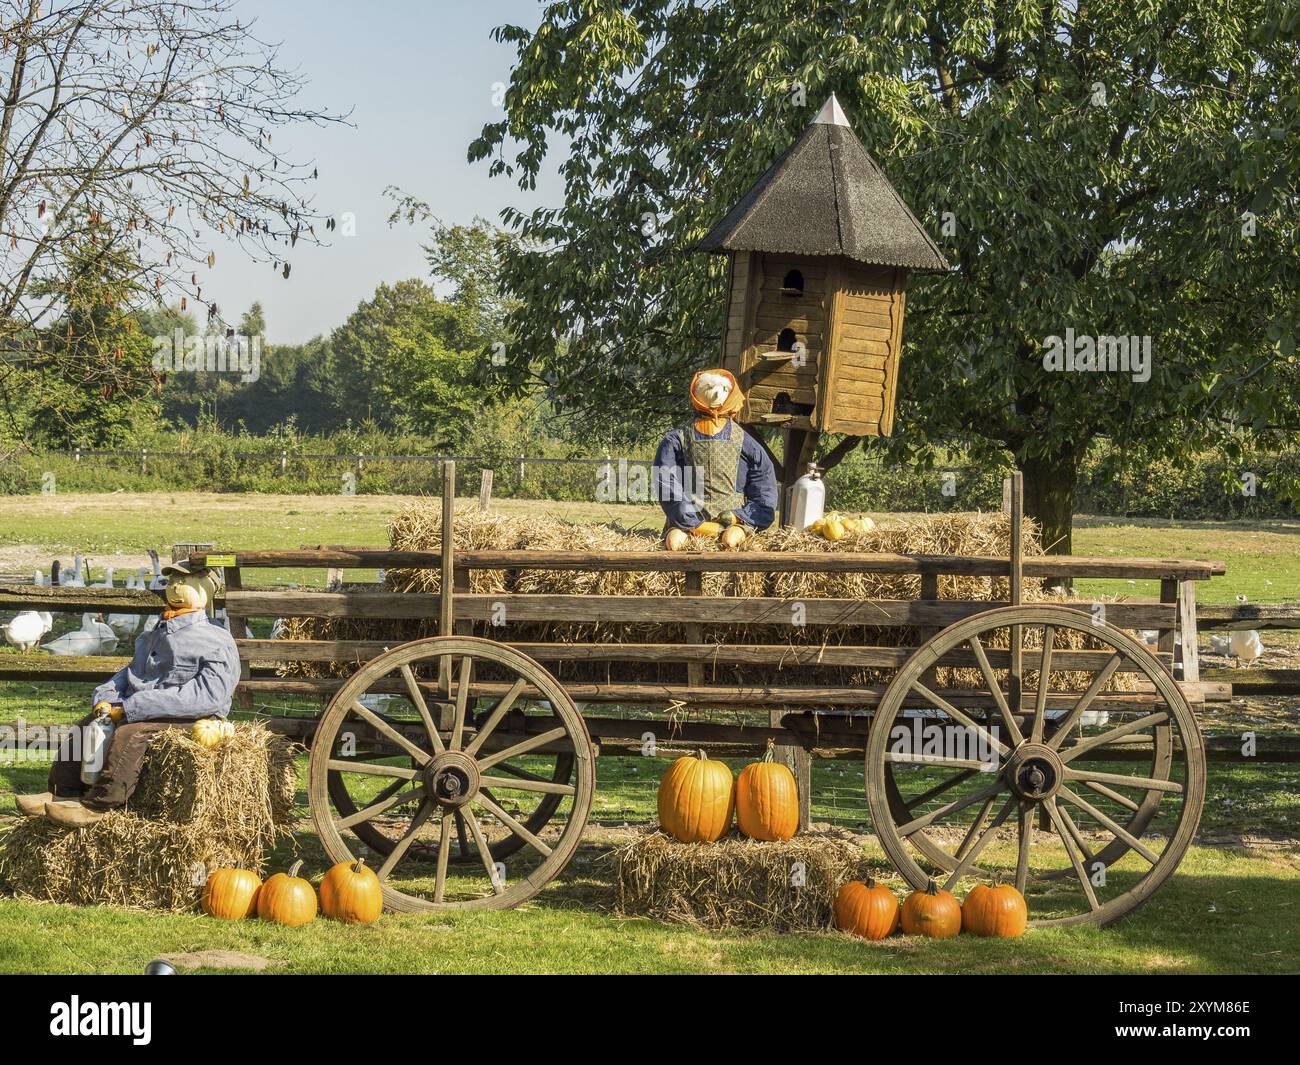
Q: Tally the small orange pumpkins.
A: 6